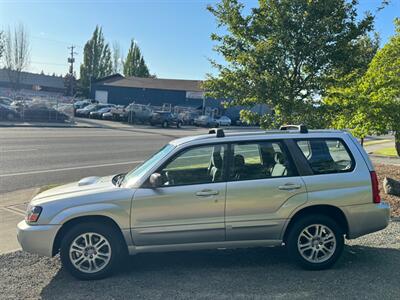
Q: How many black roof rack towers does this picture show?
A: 4